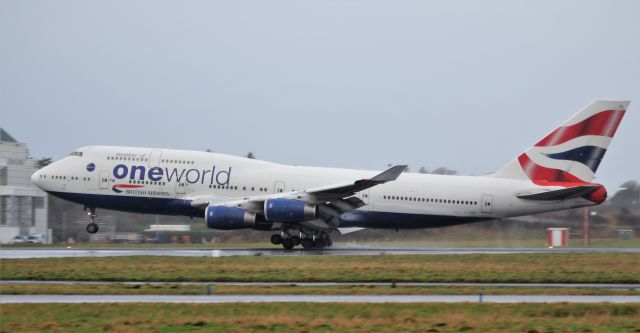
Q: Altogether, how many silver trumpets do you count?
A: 0